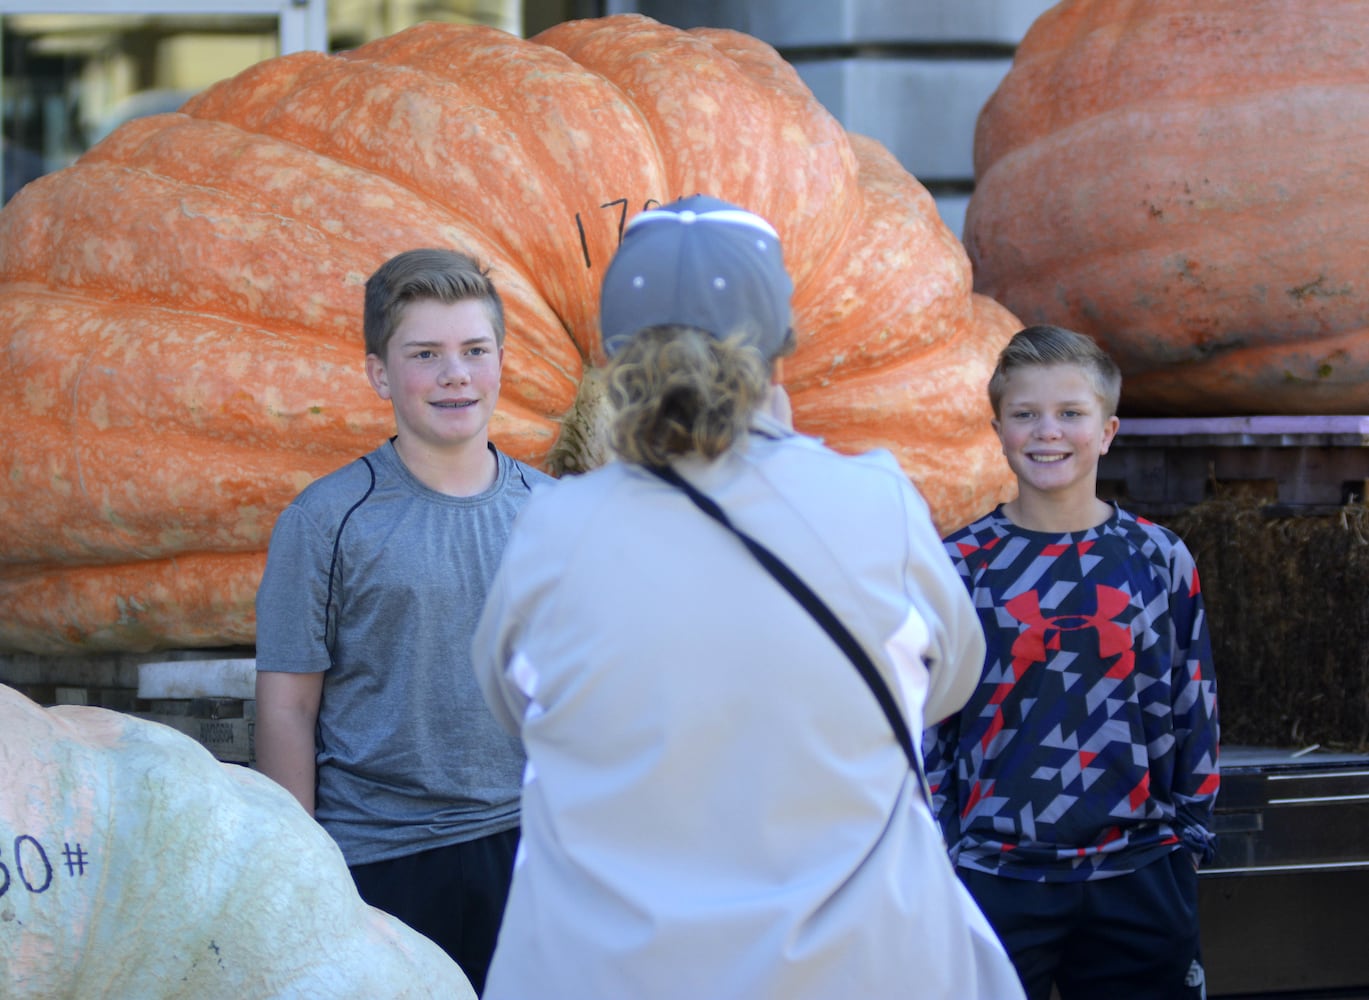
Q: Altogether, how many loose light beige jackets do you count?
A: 1